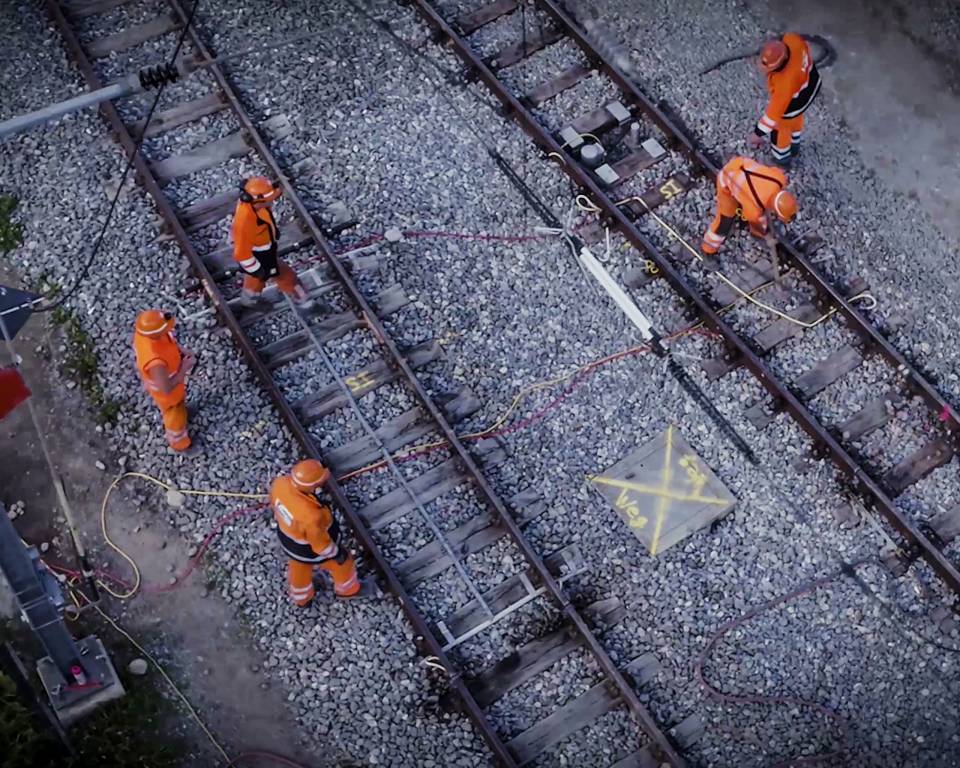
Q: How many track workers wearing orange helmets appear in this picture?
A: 5